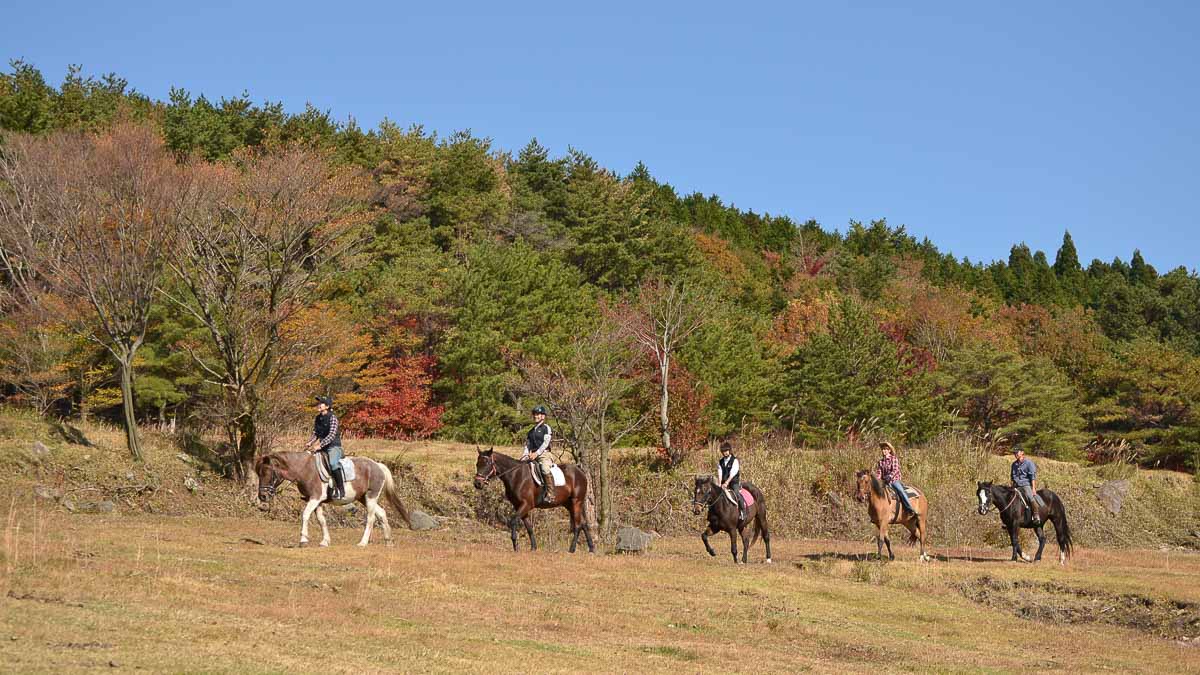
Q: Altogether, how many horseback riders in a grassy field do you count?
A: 5